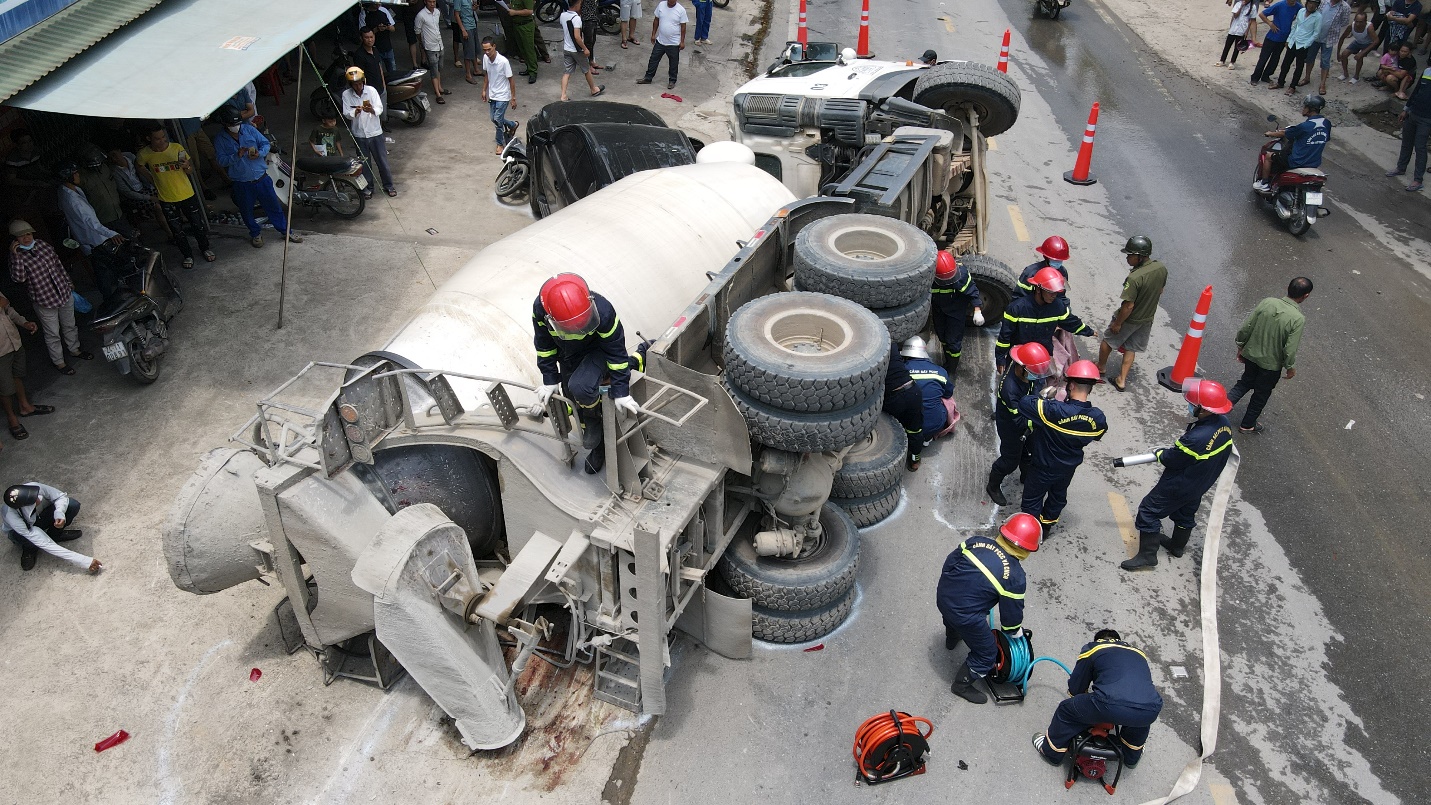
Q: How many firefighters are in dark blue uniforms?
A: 11